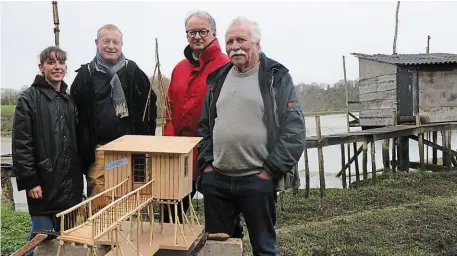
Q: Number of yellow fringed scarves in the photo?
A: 0